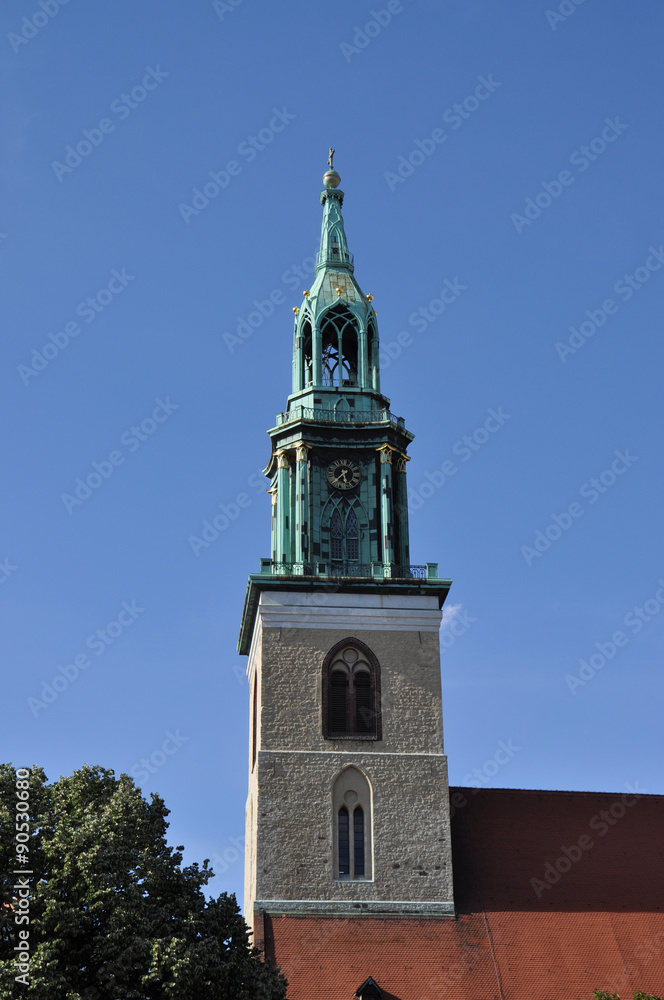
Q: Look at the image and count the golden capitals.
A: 5